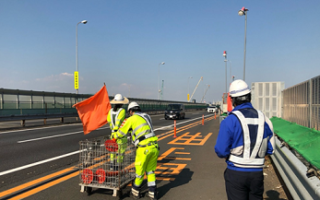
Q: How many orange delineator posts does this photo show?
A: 3